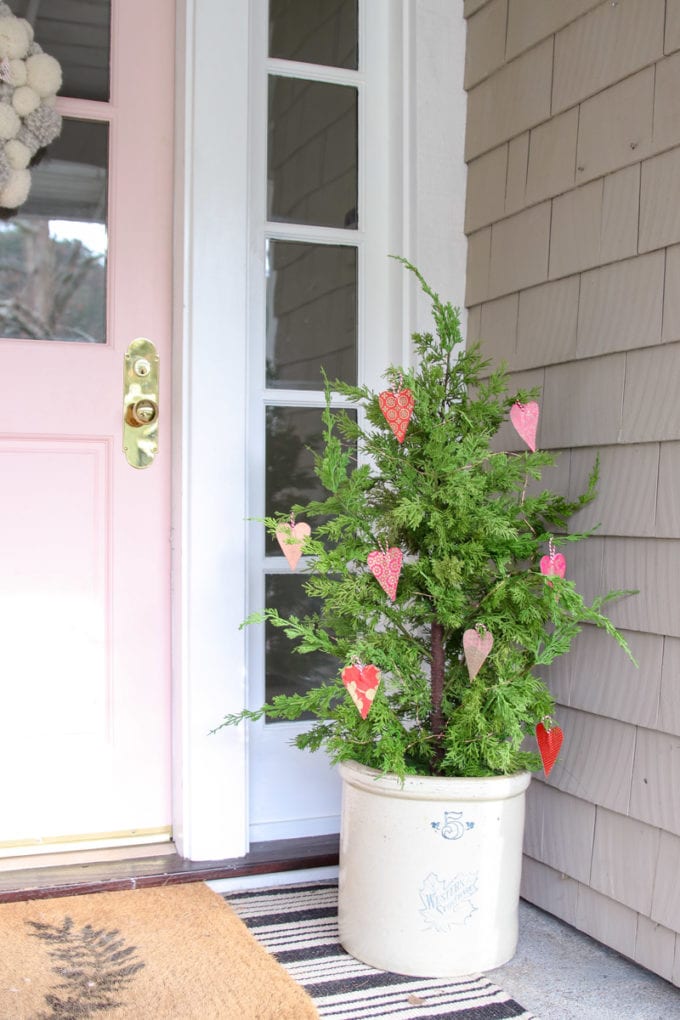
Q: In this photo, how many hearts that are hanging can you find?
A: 8